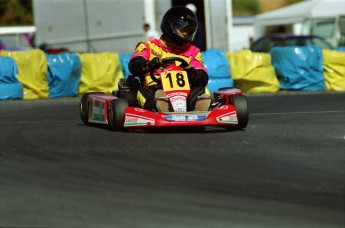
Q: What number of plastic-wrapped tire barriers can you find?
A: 9